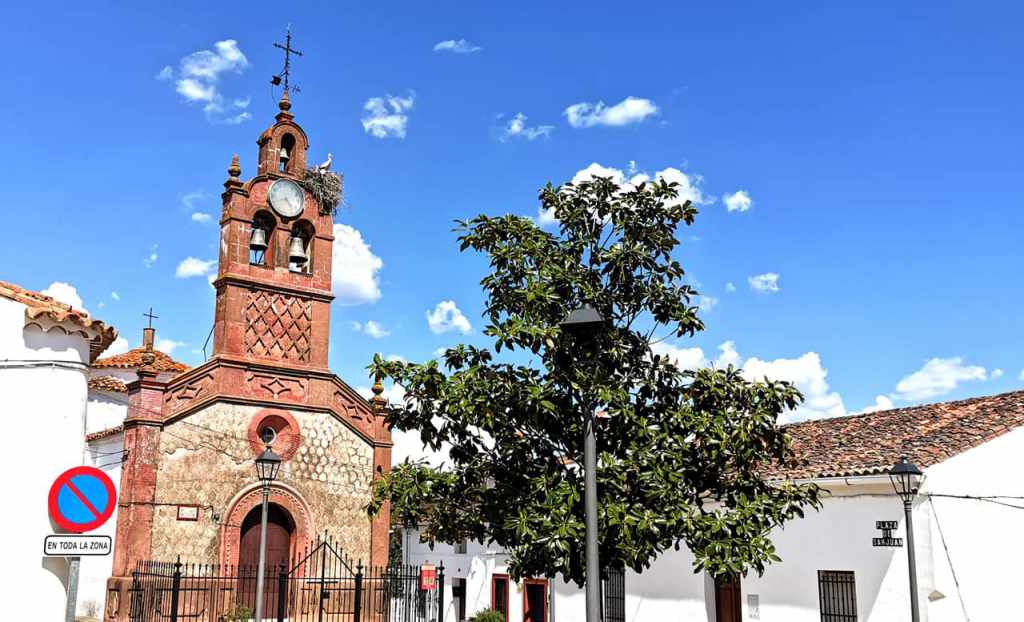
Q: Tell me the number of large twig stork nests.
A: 1